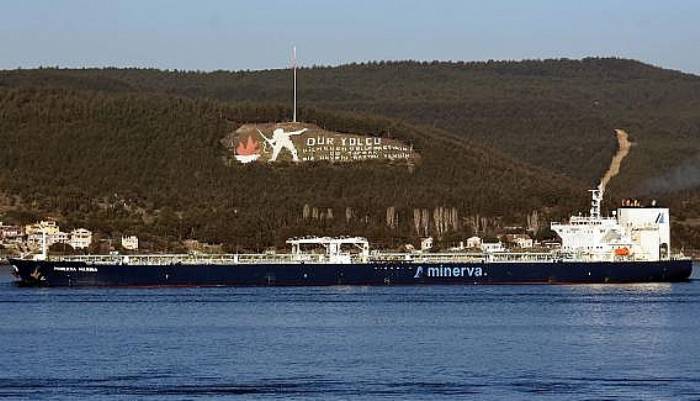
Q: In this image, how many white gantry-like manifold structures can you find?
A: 1